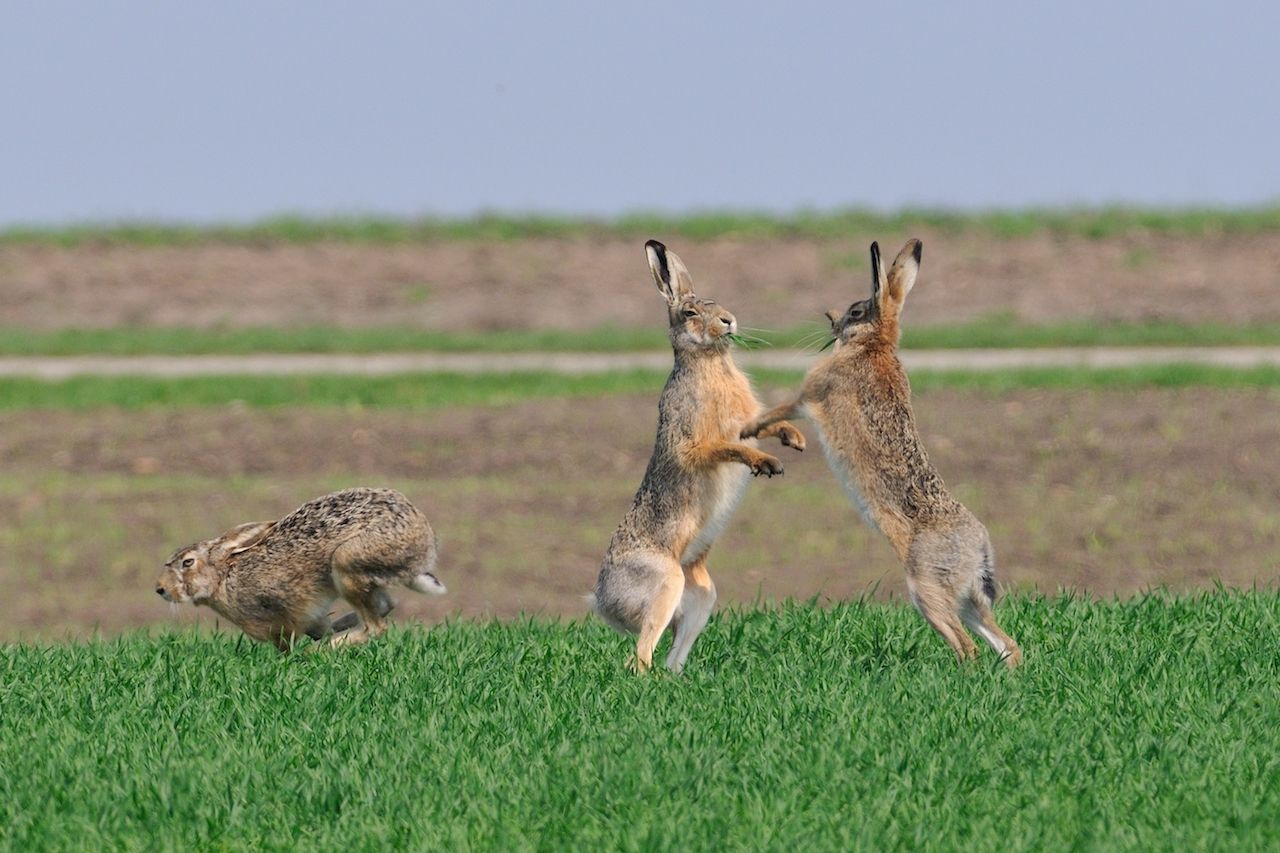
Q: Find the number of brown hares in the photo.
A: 3